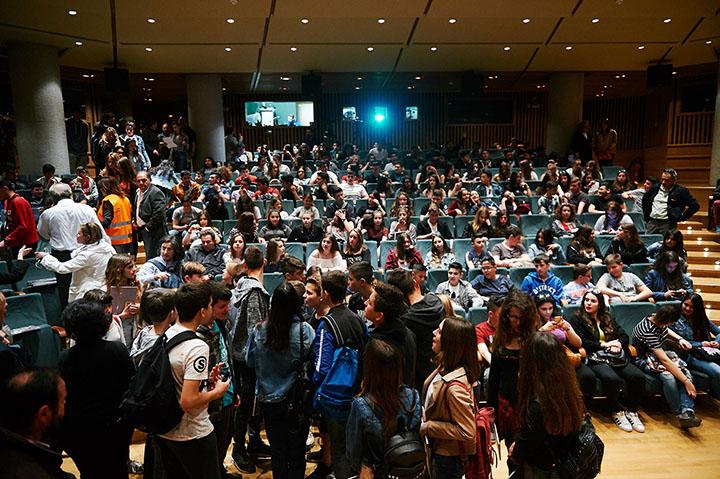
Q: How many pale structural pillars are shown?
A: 4